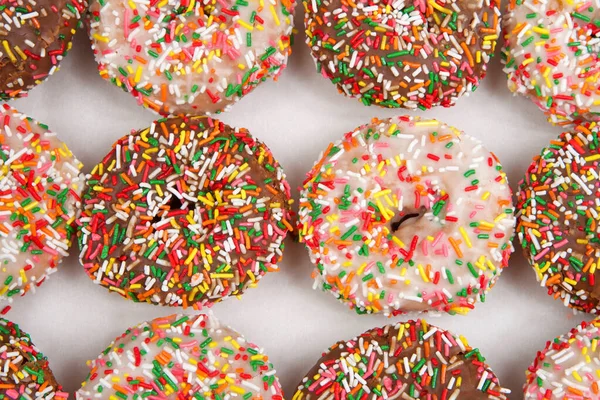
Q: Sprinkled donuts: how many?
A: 12